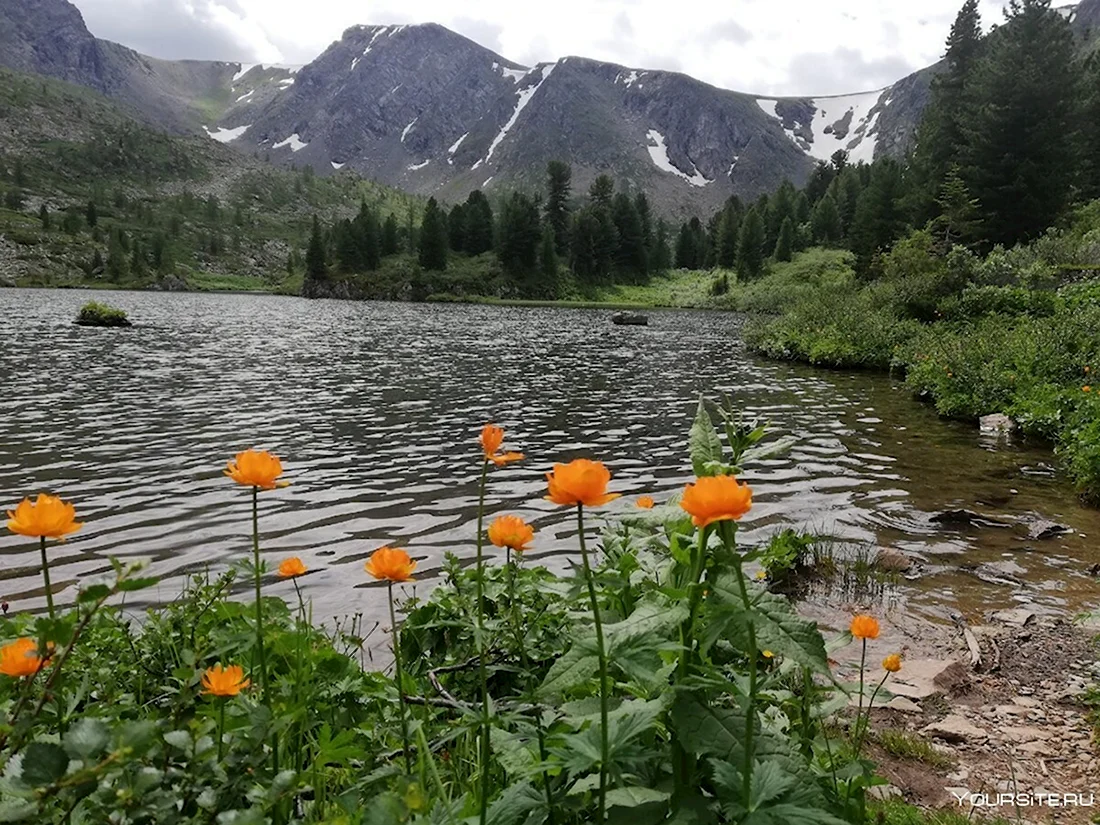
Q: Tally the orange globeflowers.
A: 13